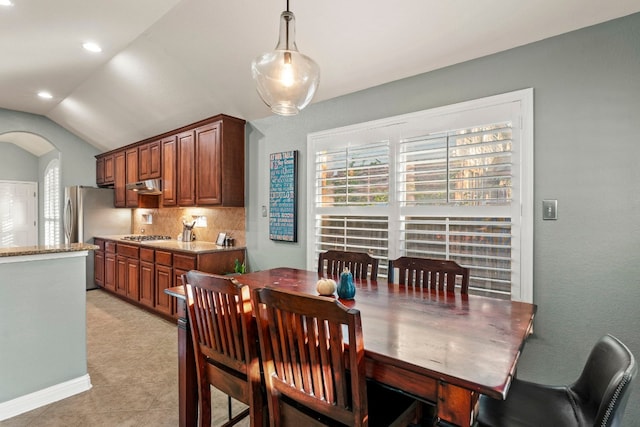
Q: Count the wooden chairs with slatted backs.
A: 4